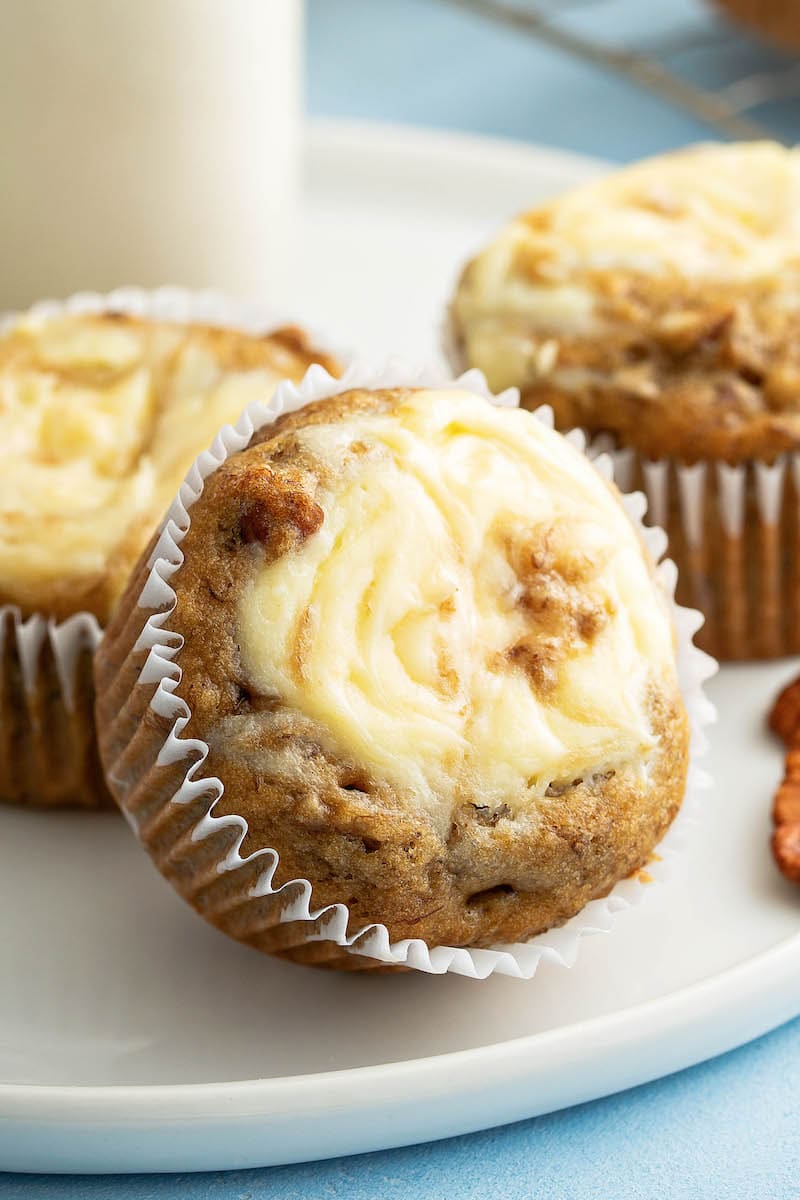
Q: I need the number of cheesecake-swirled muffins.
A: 3